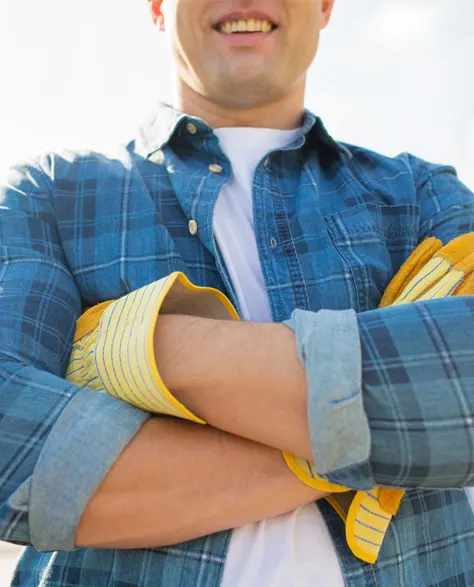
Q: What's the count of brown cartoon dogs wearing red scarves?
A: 0